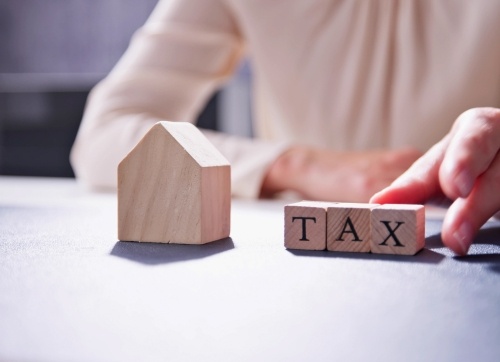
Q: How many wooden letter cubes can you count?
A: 3